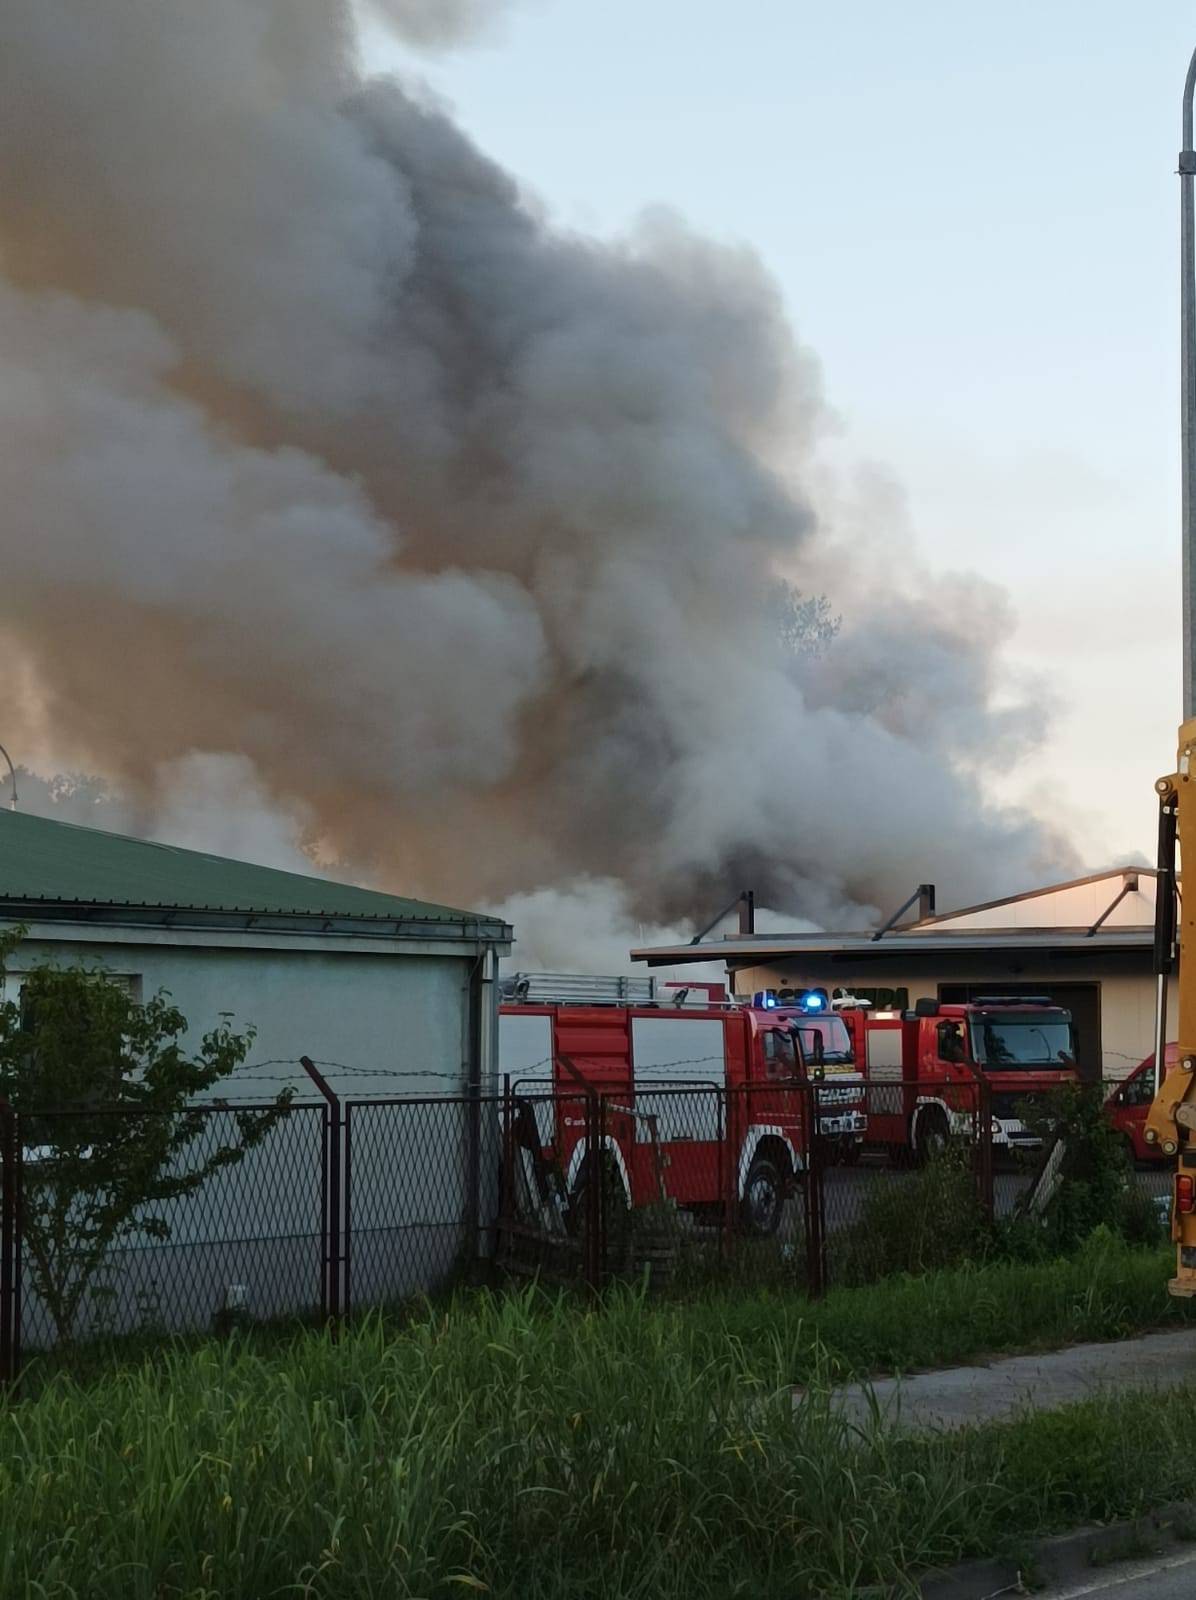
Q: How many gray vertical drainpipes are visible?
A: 1